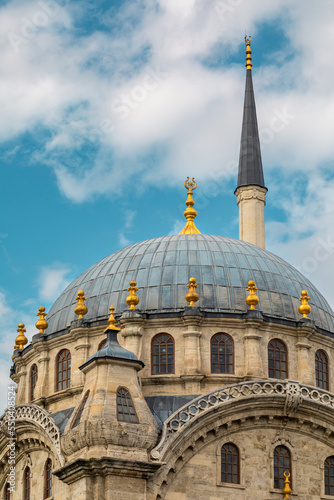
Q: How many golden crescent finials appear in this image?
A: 3